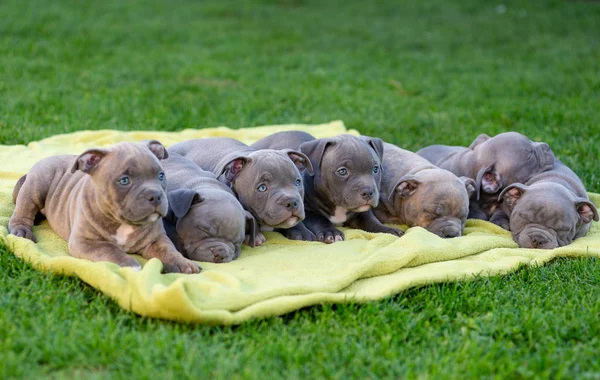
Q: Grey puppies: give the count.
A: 7